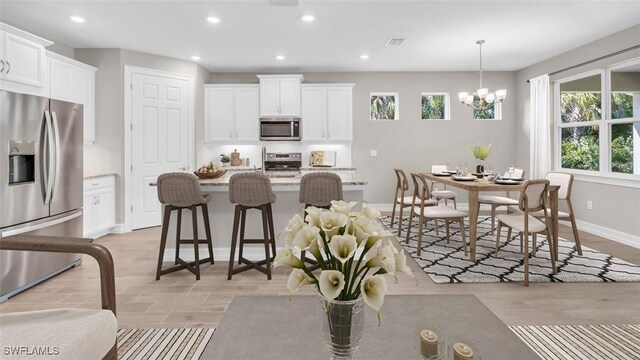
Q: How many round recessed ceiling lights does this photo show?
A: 6